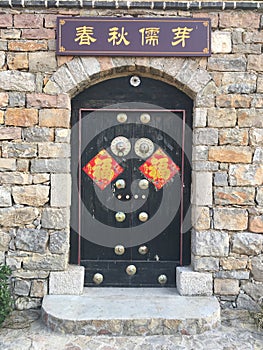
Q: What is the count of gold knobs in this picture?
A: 11